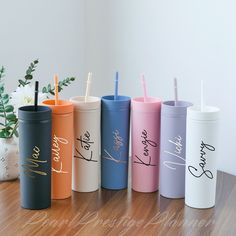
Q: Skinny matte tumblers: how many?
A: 7